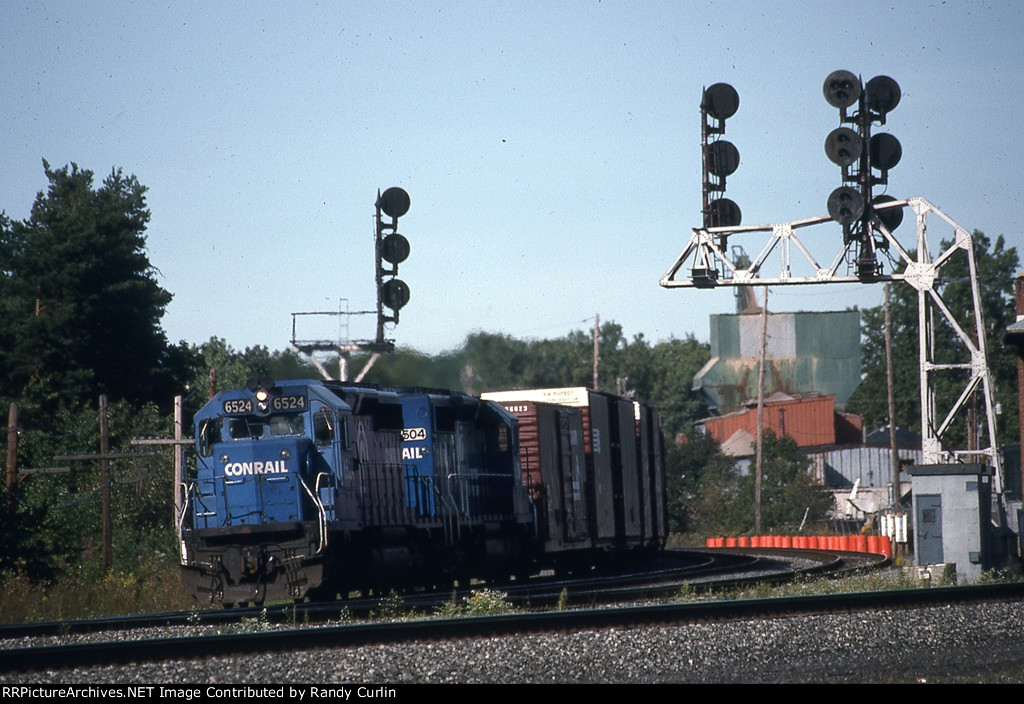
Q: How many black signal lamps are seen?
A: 12